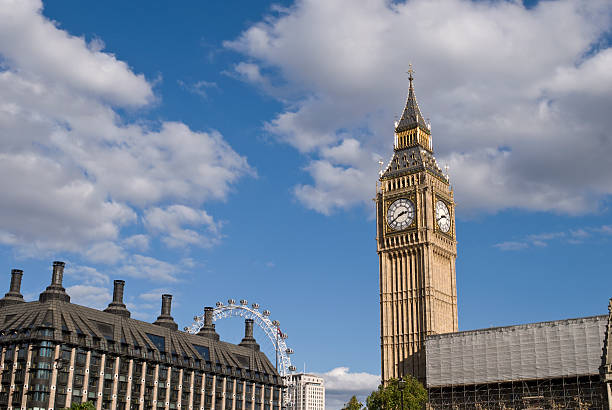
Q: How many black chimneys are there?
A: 6